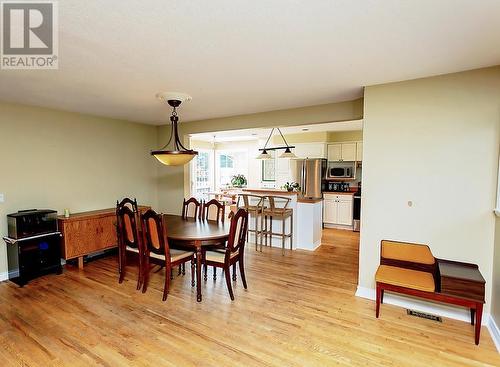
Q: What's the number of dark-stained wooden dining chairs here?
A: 6